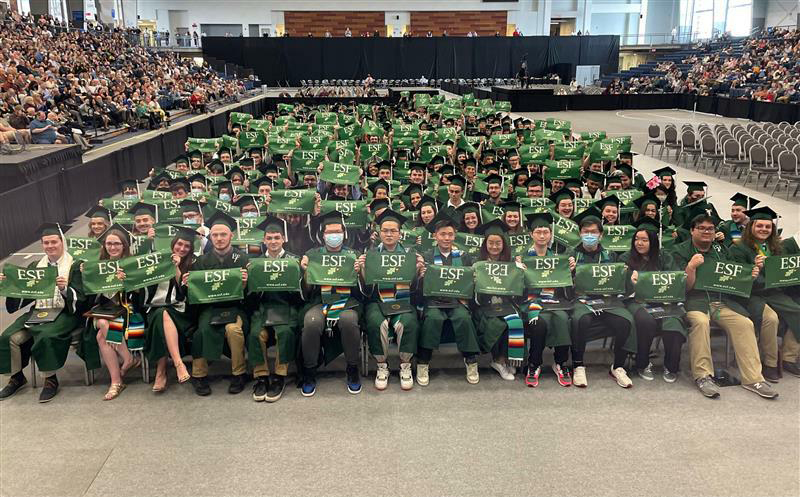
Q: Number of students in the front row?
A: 14